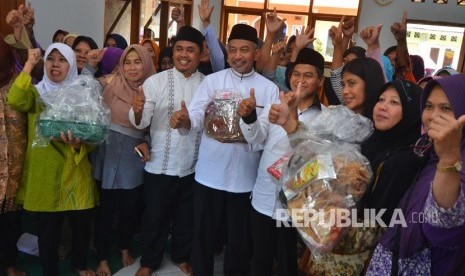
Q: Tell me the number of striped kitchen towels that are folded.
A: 0